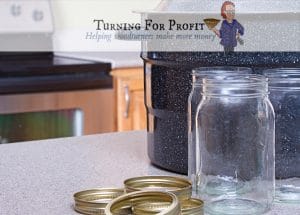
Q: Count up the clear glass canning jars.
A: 3